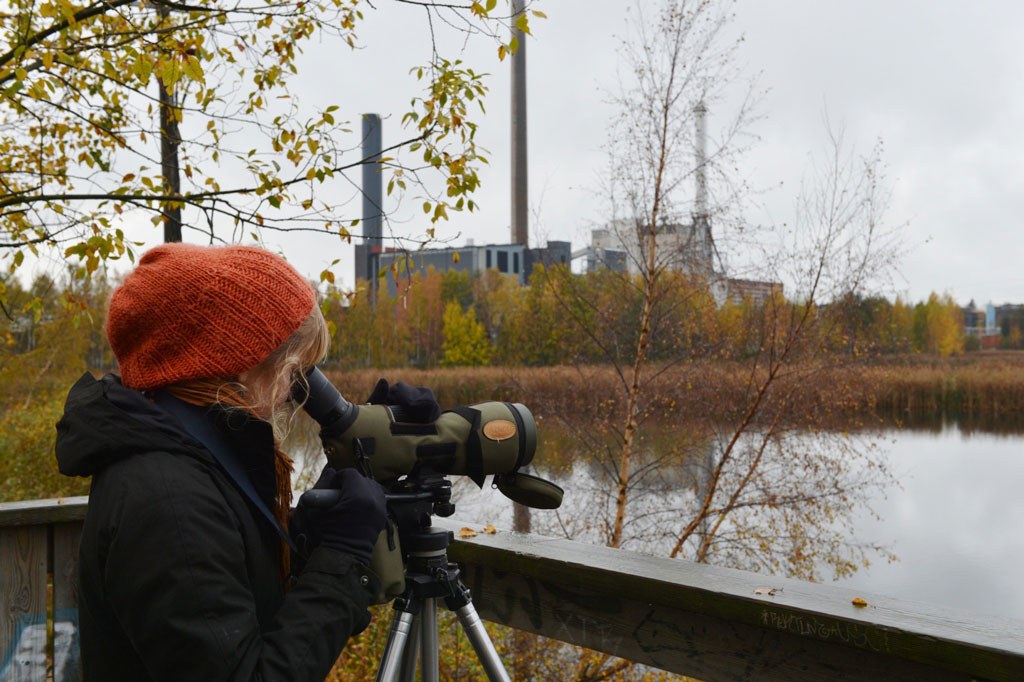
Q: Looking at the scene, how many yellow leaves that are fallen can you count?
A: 3